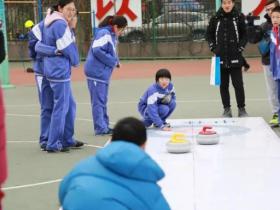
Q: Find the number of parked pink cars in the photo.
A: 0